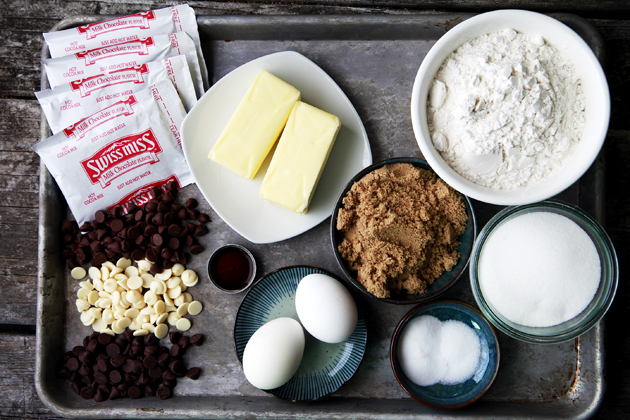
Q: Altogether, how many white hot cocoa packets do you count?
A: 4